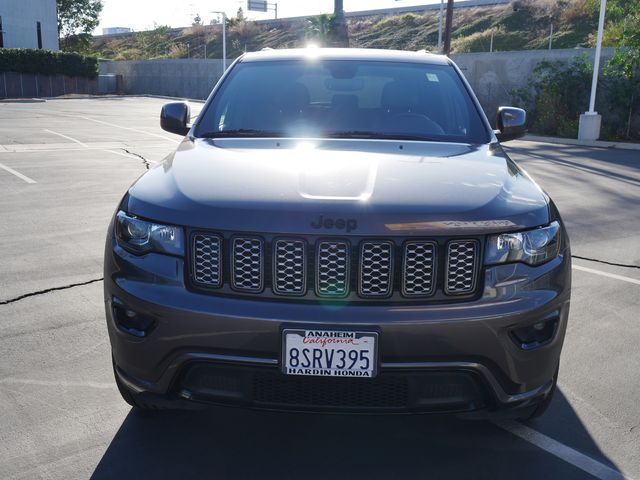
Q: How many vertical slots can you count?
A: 7